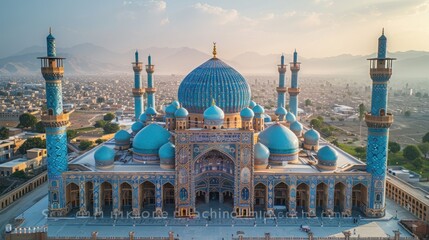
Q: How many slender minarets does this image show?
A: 6